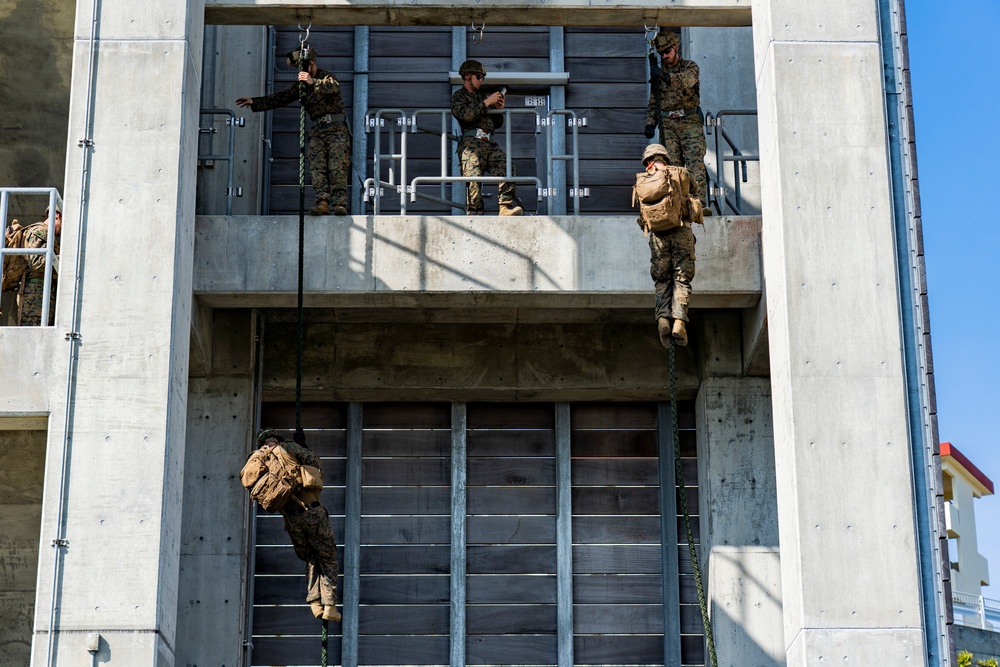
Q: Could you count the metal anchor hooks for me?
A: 3